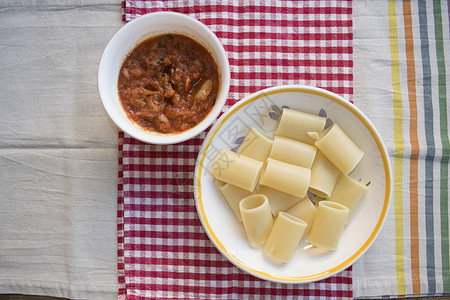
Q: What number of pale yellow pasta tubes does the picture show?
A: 14